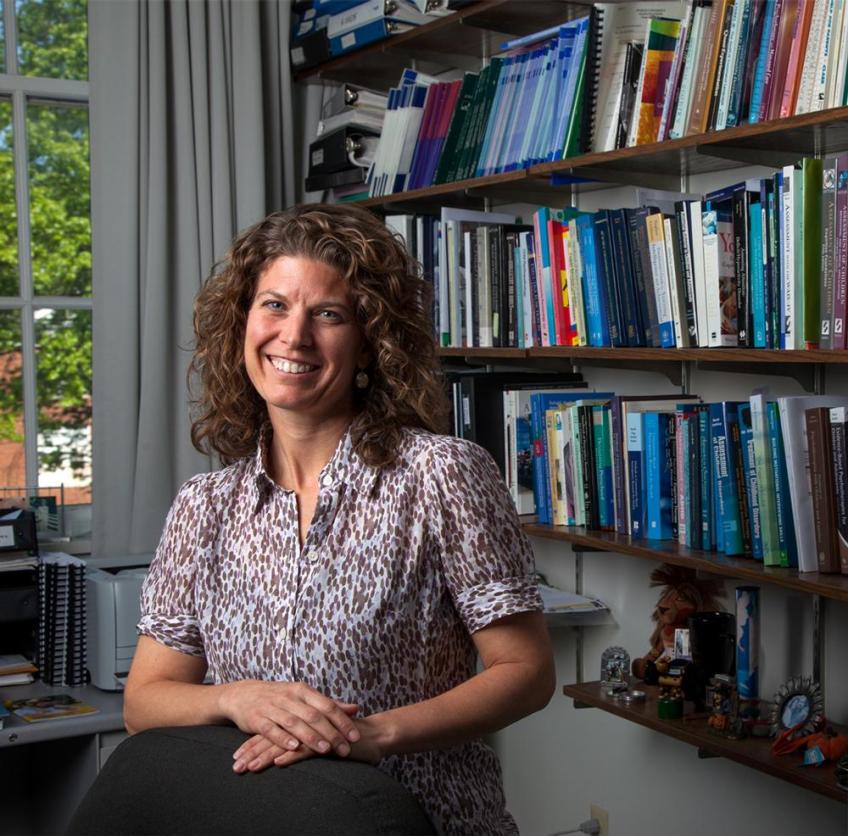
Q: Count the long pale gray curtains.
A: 1